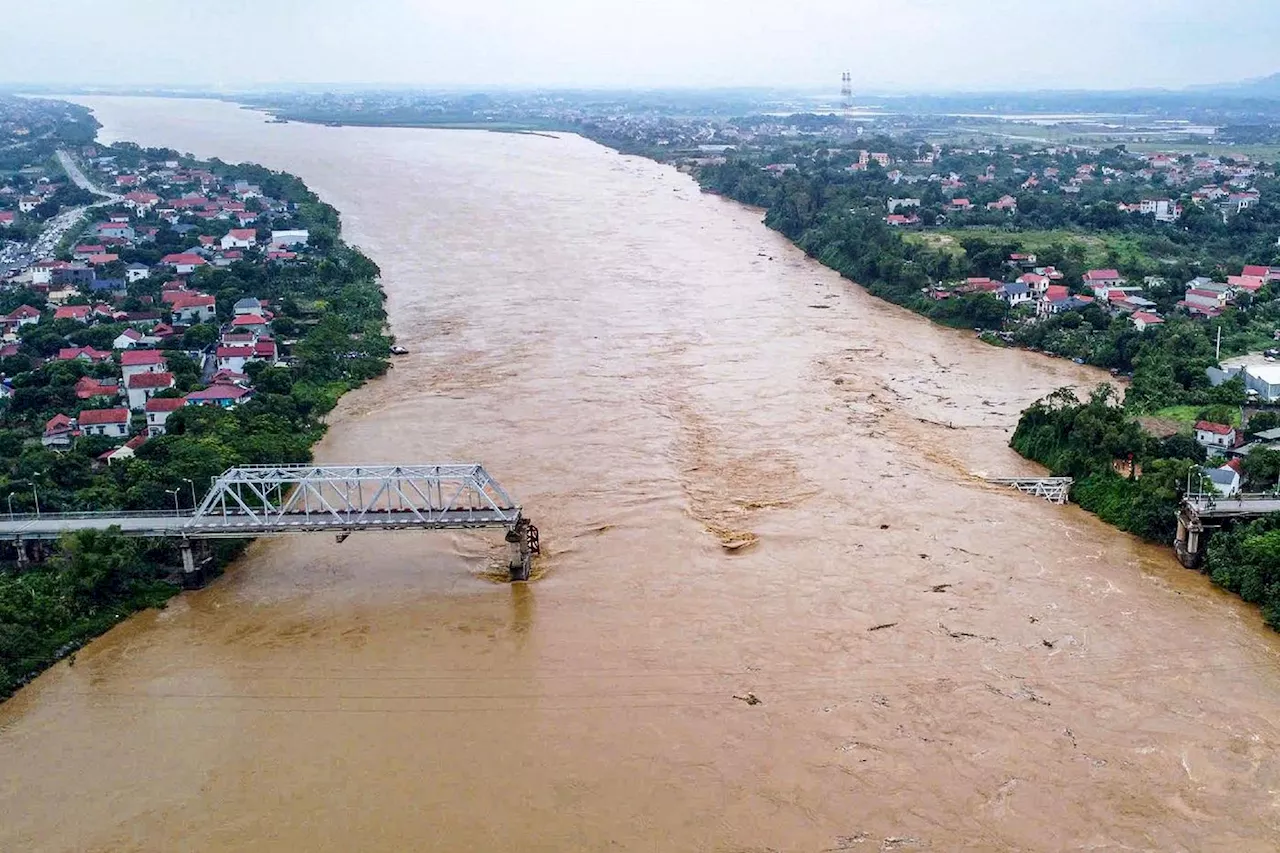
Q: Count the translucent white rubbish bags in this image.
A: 0